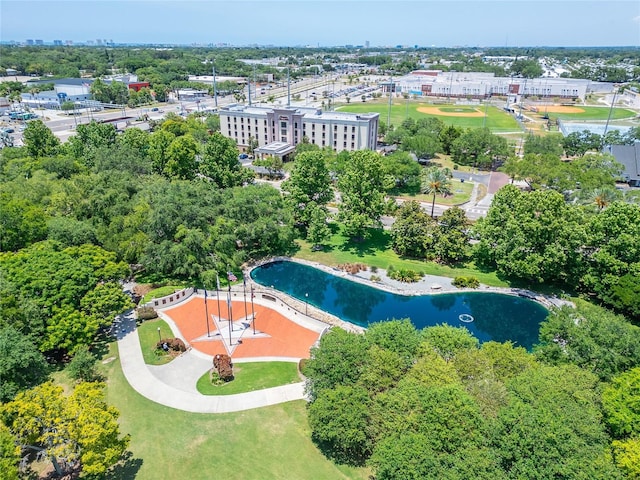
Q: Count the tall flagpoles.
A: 6